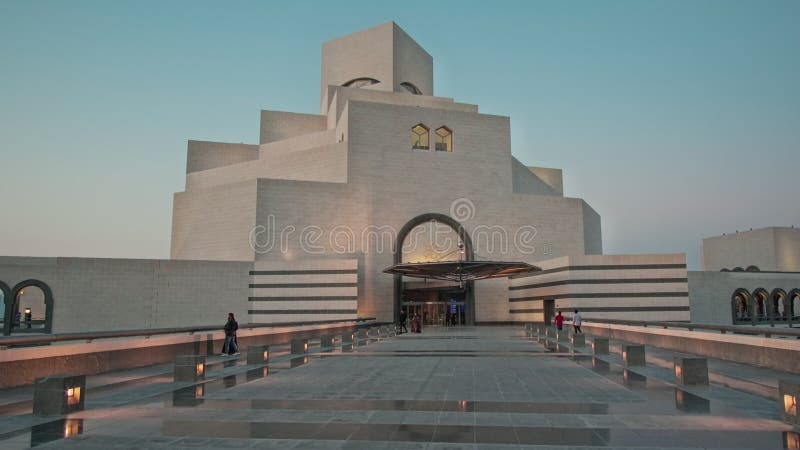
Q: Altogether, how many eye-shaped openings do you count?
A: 2